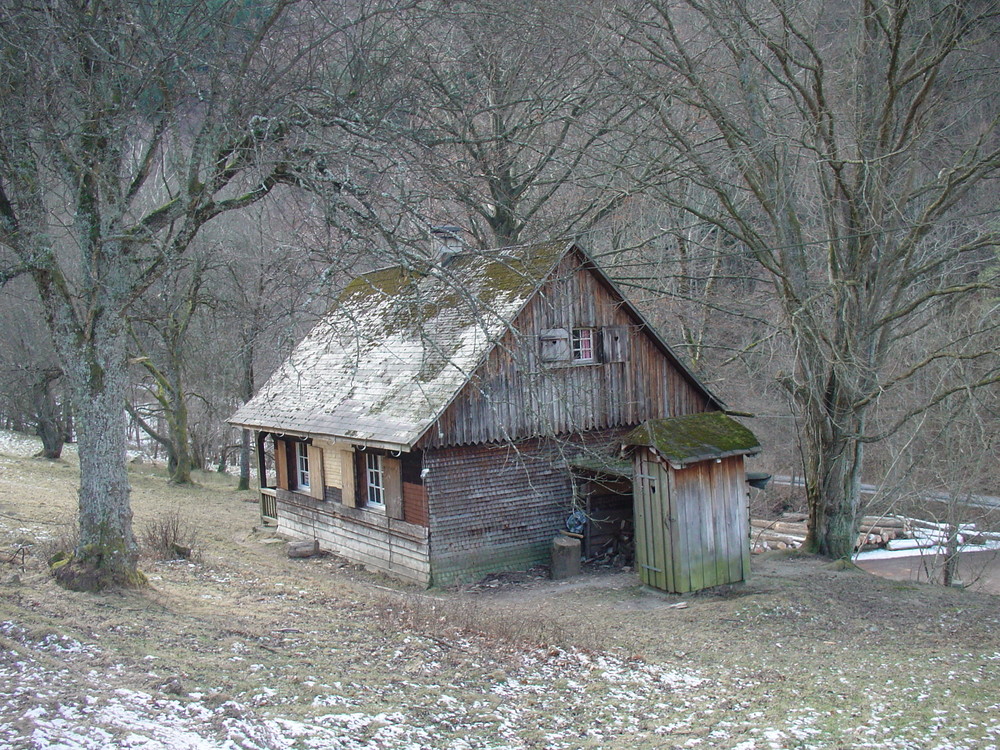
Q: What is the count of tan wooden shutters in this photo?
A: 4